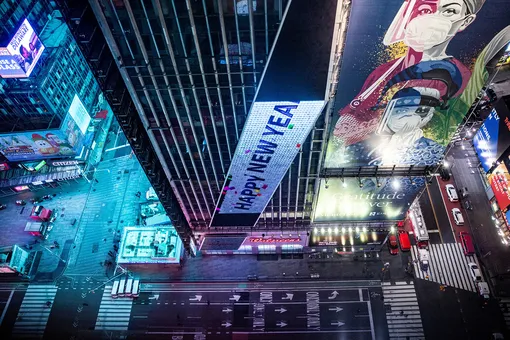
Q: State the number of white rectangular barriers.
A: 4